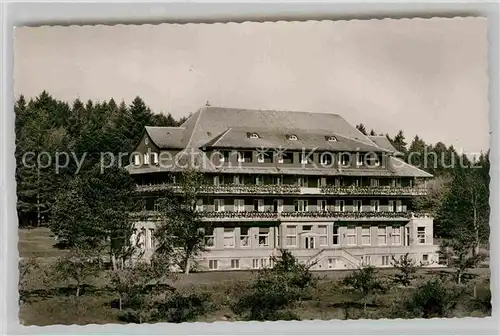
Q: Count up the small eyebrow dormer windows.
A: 3